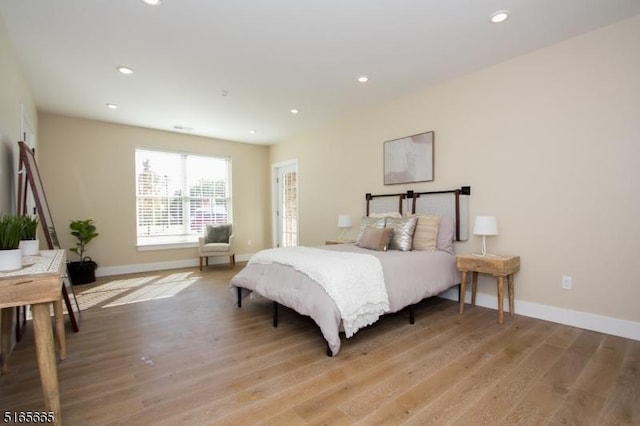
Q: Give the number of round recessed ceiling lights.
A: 7